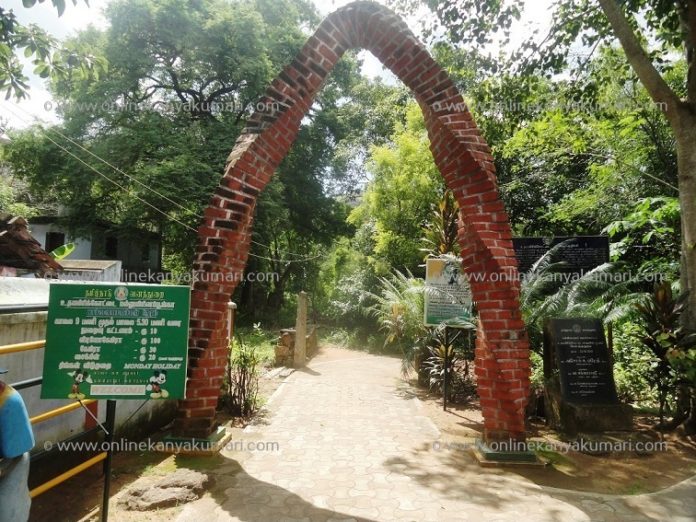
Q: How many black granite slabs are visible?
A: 2